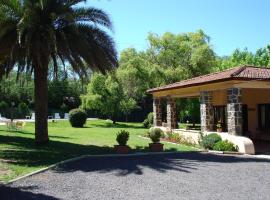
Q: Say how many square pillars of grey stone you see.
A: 4